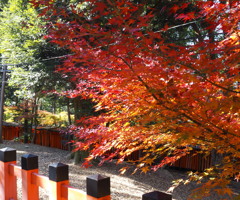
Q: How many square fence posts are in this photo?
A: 5